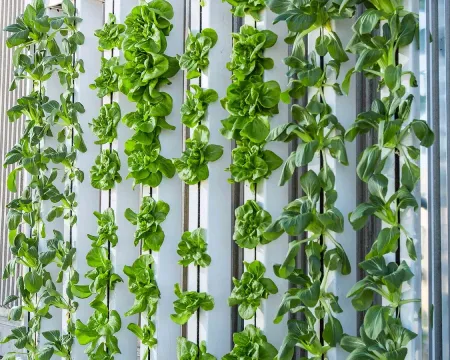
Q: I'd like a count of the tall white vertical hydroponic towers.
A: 8